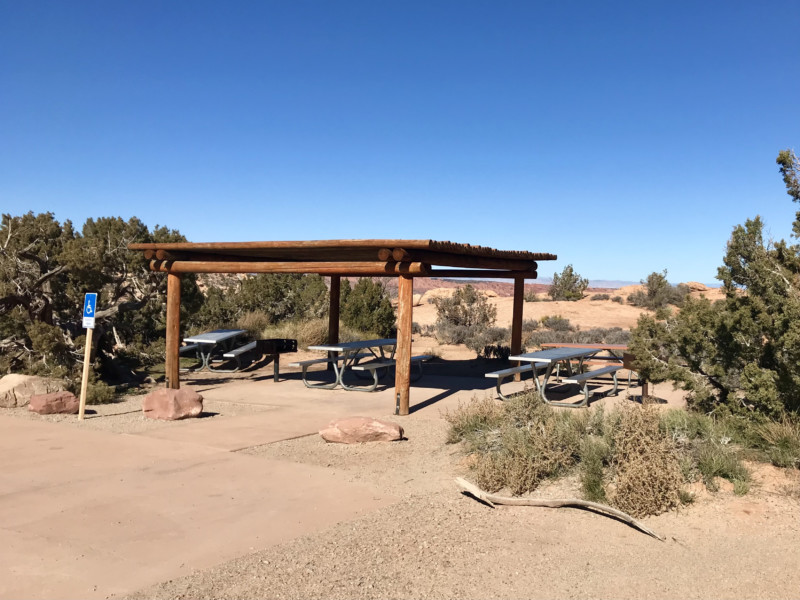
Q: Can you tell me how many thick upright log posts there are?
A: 4